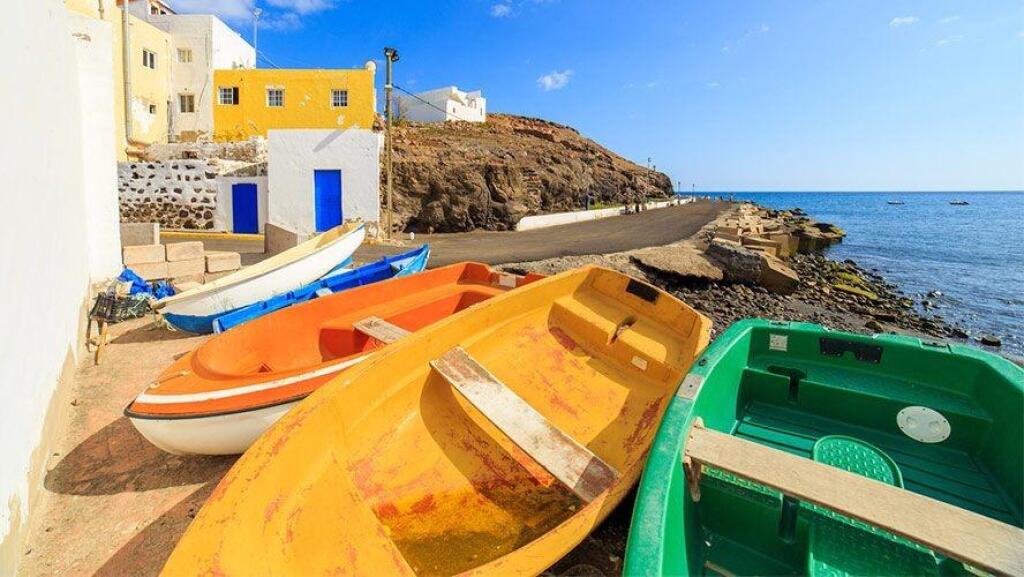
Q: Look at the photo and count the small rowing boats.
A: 5